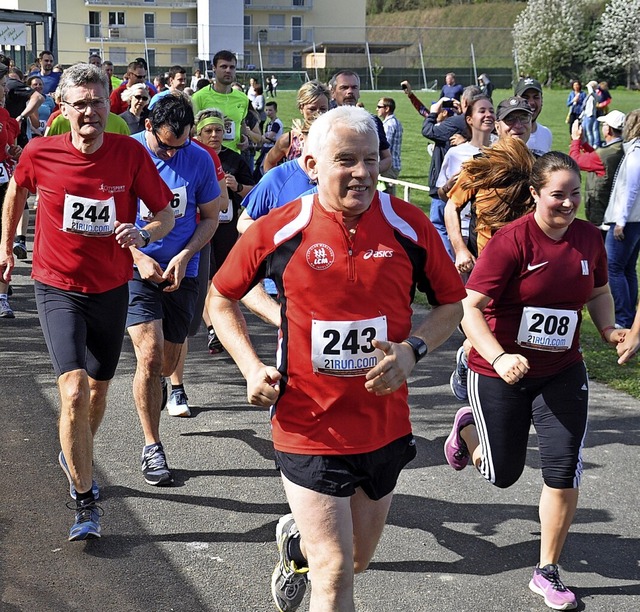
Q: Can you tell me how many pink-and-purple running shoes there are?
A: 2